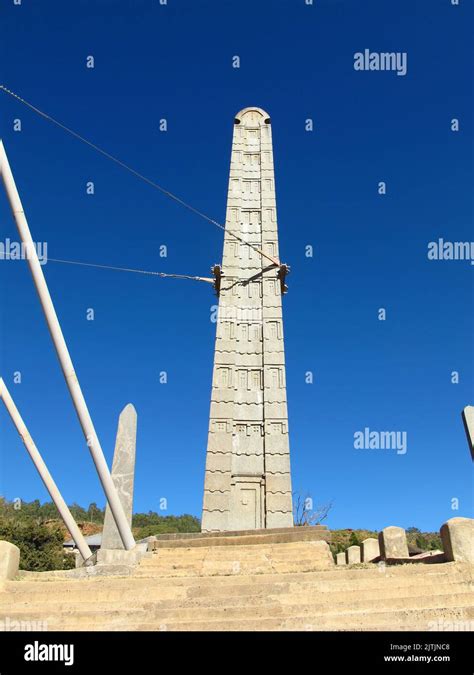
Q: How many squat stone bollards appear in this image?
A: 6